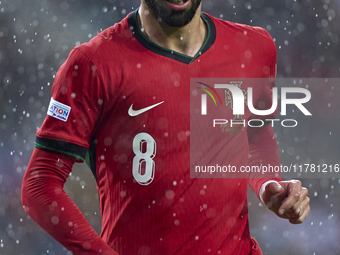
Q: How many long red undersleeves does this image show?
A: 2